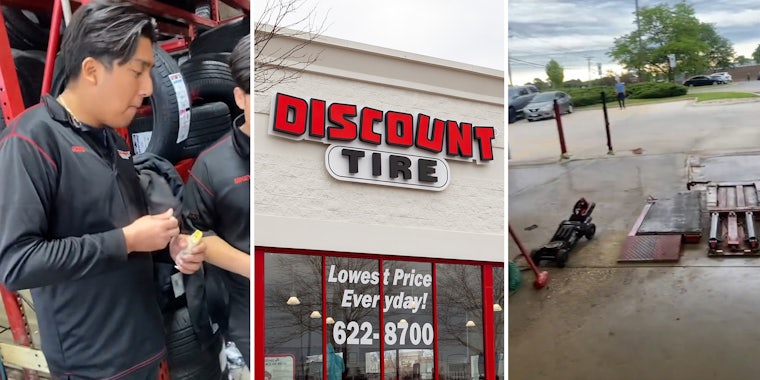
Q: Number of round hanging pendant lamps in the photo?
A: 7